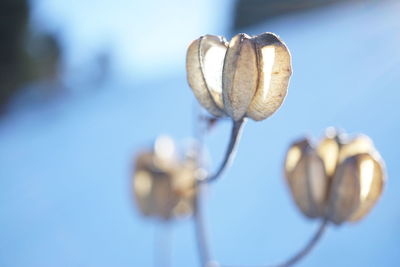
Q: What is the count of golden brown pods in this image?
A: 3